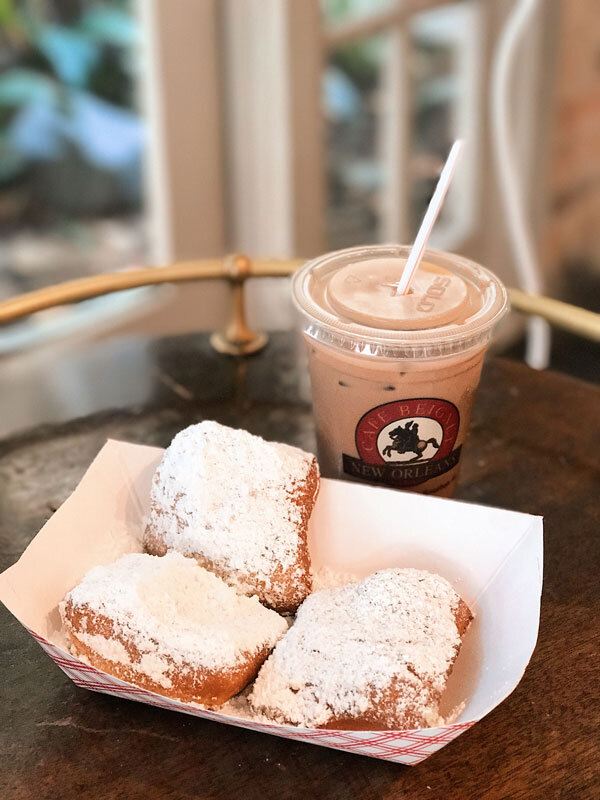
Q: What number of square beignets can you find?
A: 3